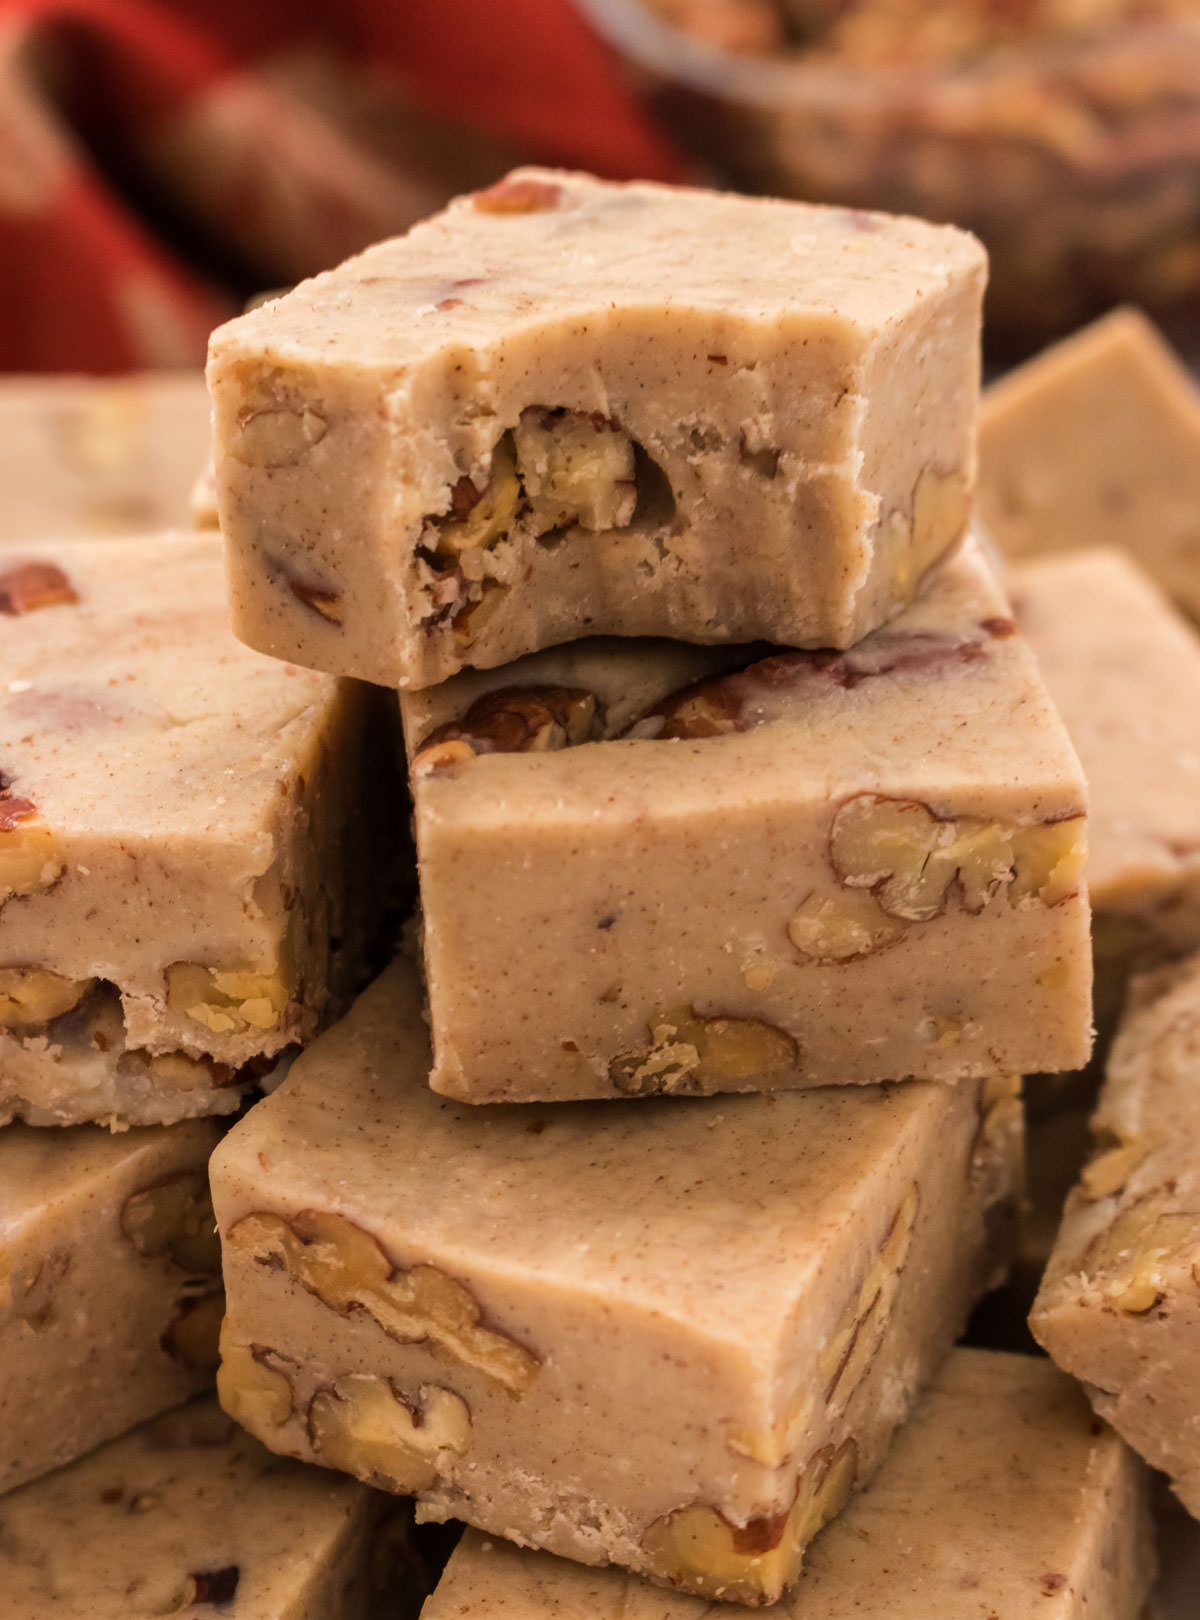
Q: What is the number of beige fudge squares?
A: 11